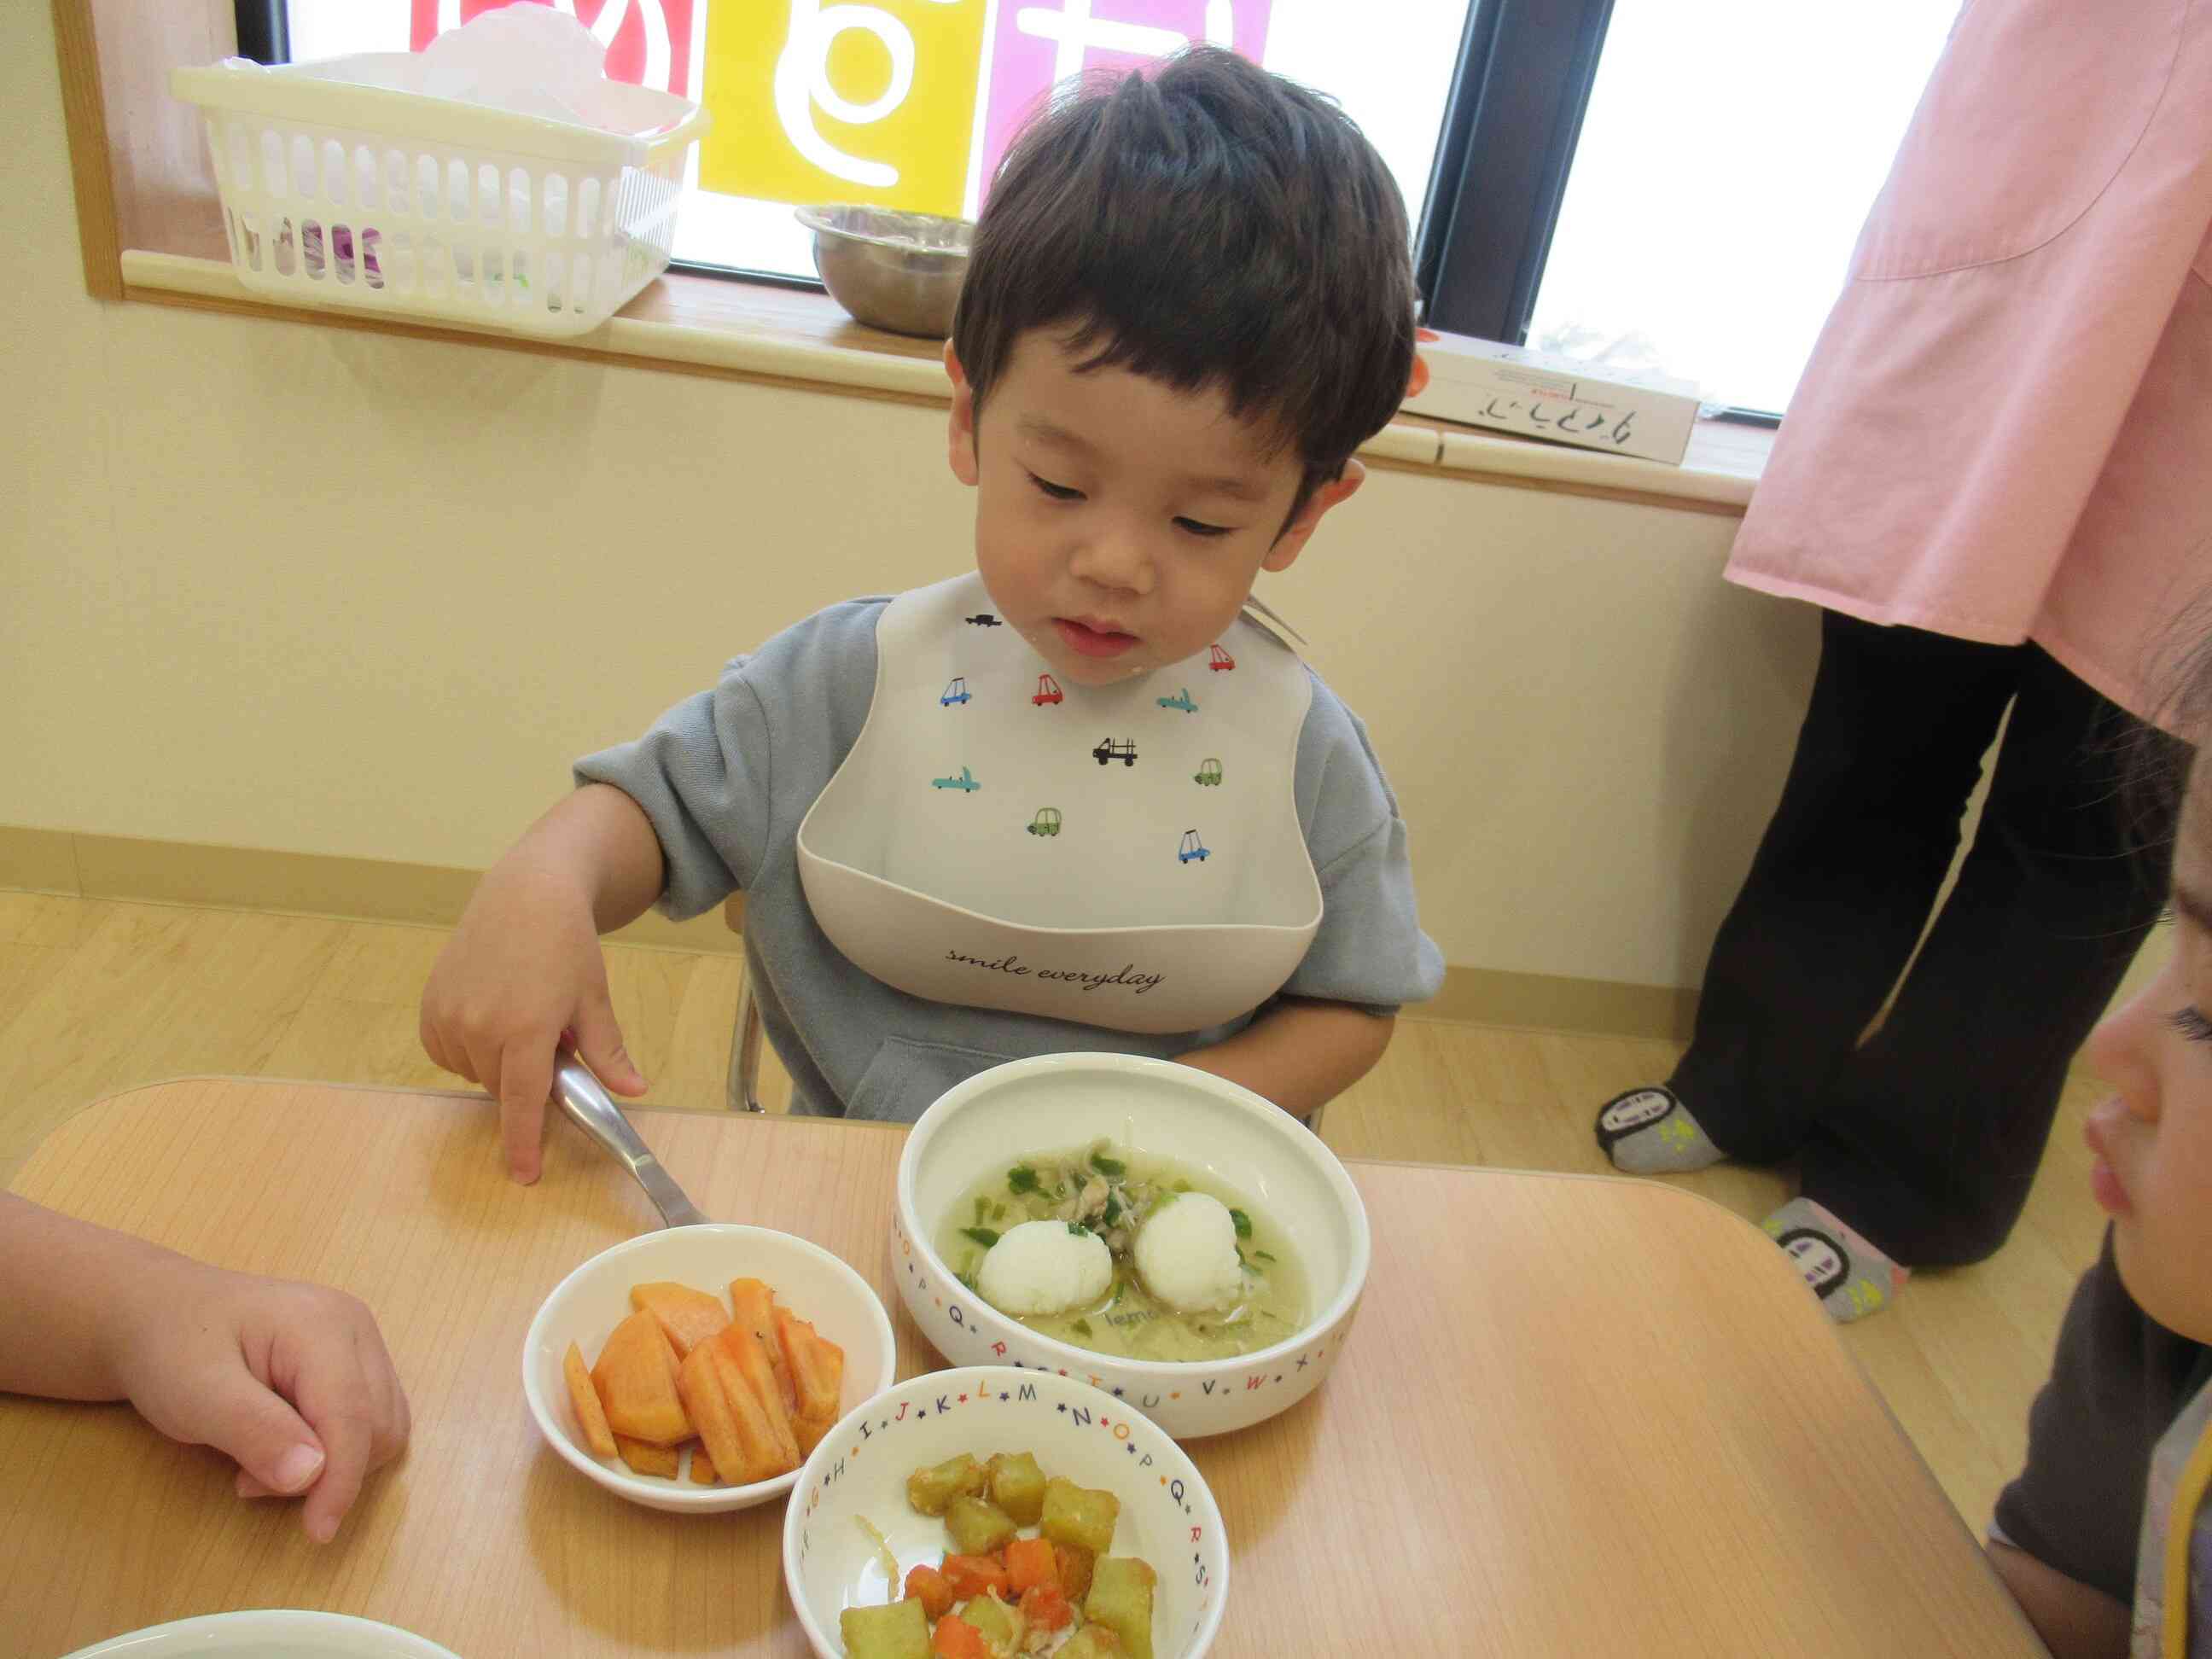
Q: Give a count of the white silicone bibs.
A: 1